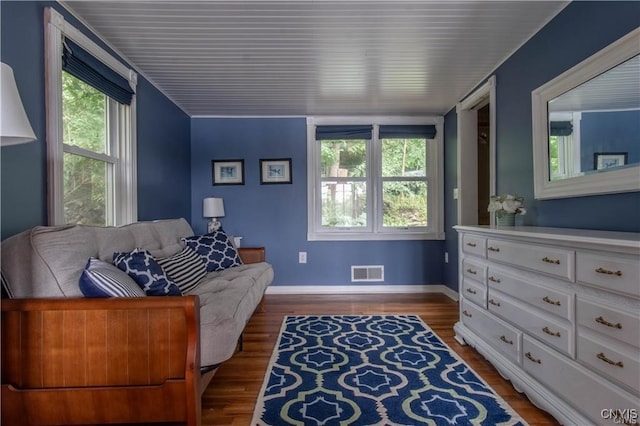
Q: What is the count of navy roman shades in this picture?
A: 3